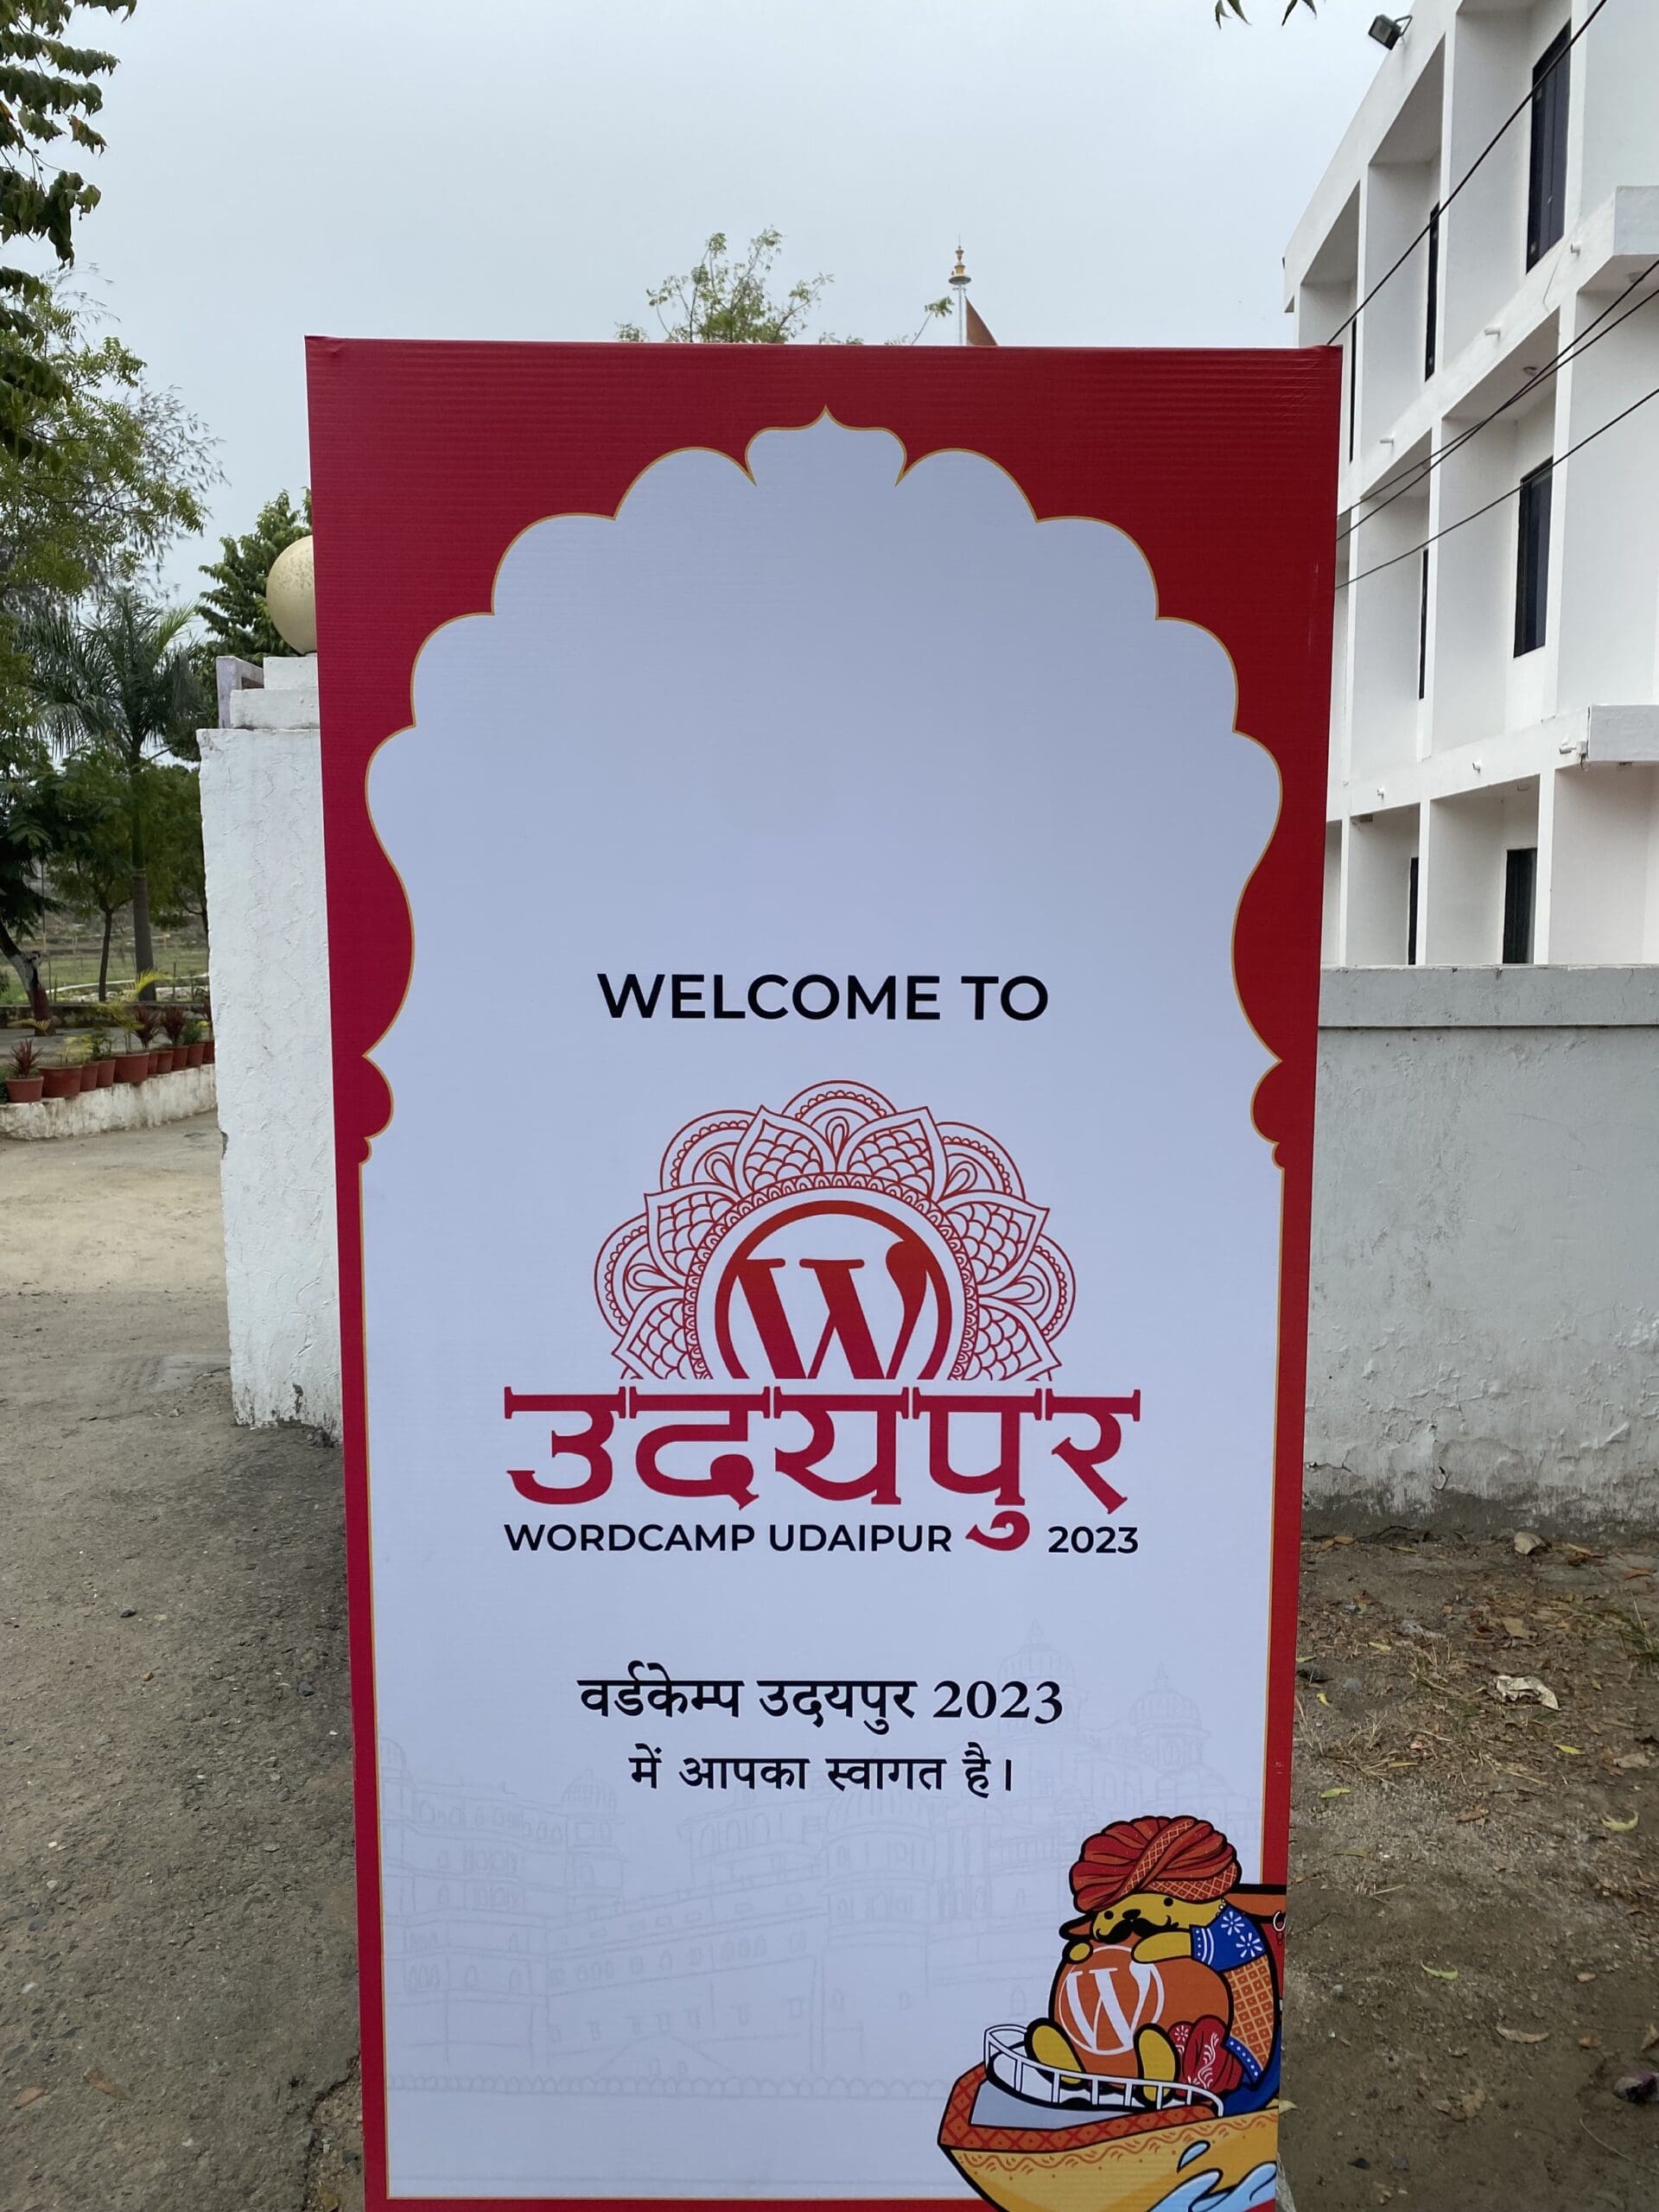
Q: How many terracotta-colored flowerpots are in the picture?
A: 10